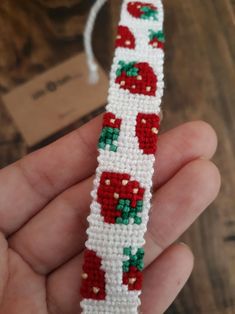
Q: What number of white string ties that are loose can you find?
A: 1